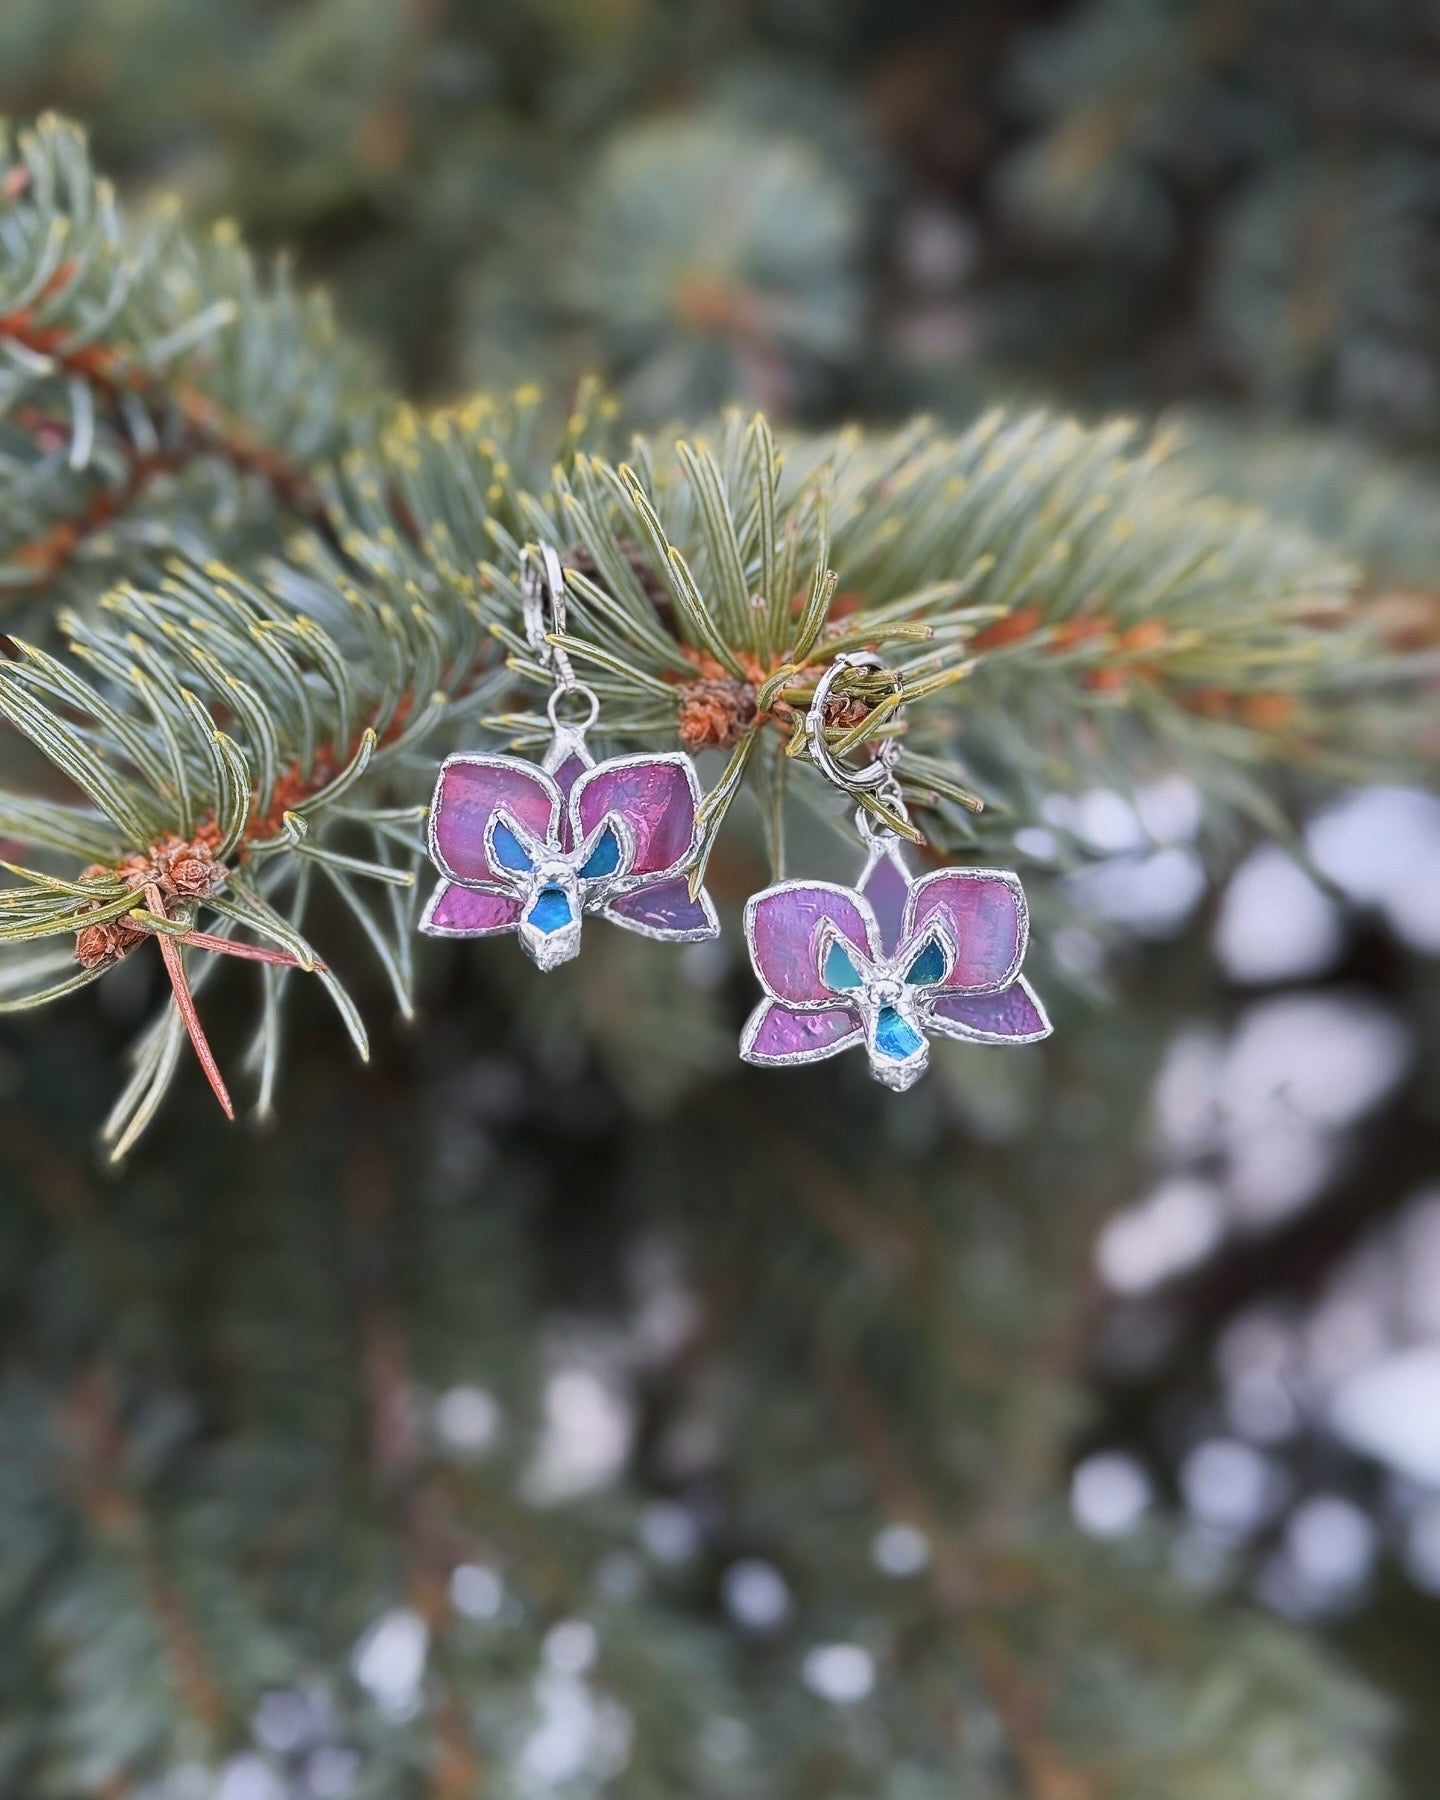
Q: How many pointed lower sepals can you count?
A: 4